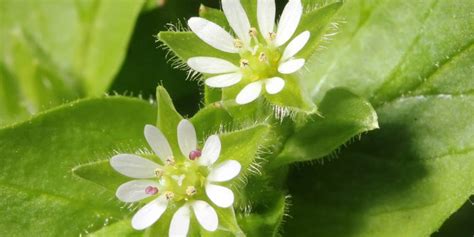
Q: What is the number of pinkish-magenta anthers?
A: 2